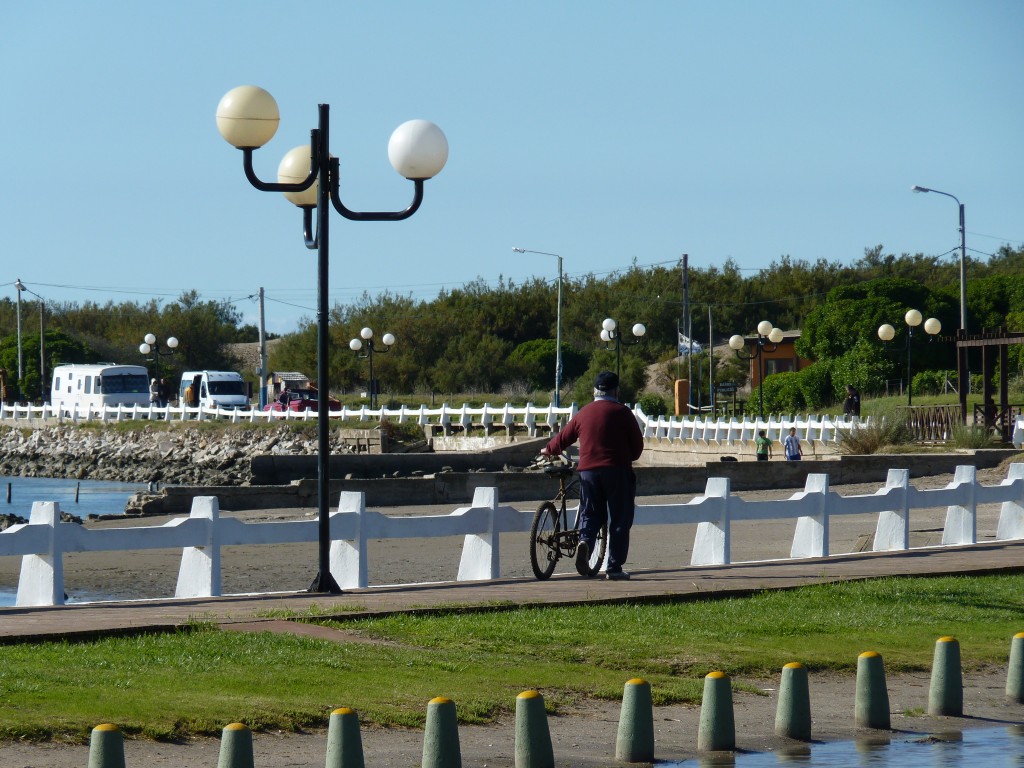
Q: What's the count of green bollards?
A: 11